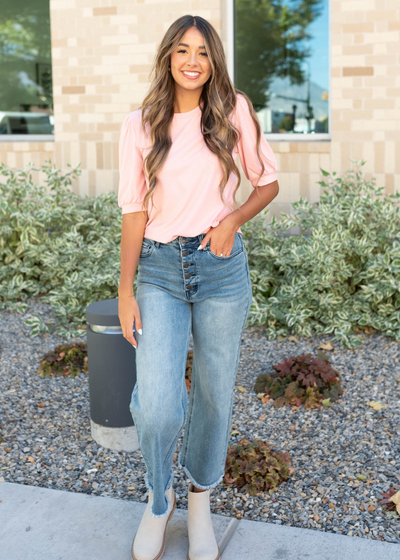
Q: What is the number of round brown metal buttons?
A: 5